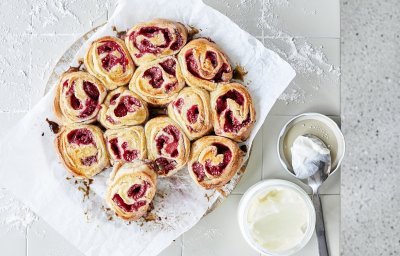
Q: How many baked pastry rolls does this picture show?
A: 13